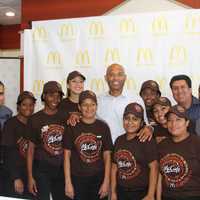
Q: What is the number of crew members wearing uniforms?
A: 8